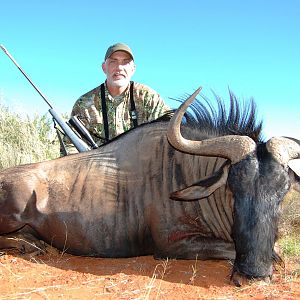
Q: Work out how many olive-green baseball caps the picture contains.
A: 1